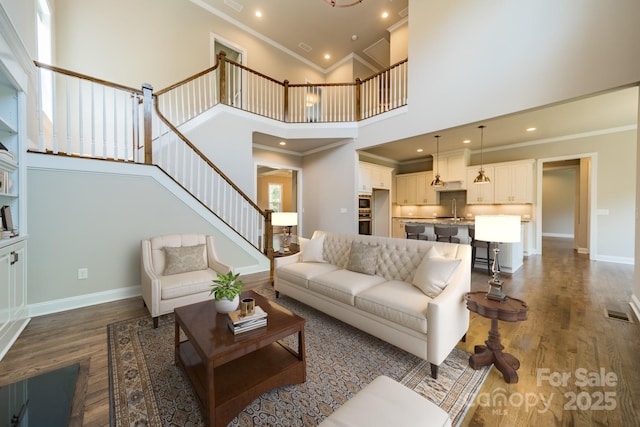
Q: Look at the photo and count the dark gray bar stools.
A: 3